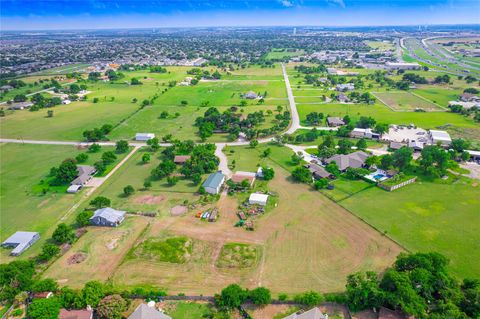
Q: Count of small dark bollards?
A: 0